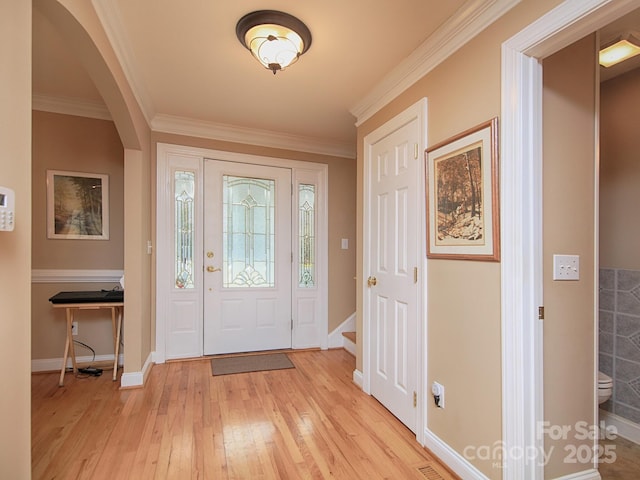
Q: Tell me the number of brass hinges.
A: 3